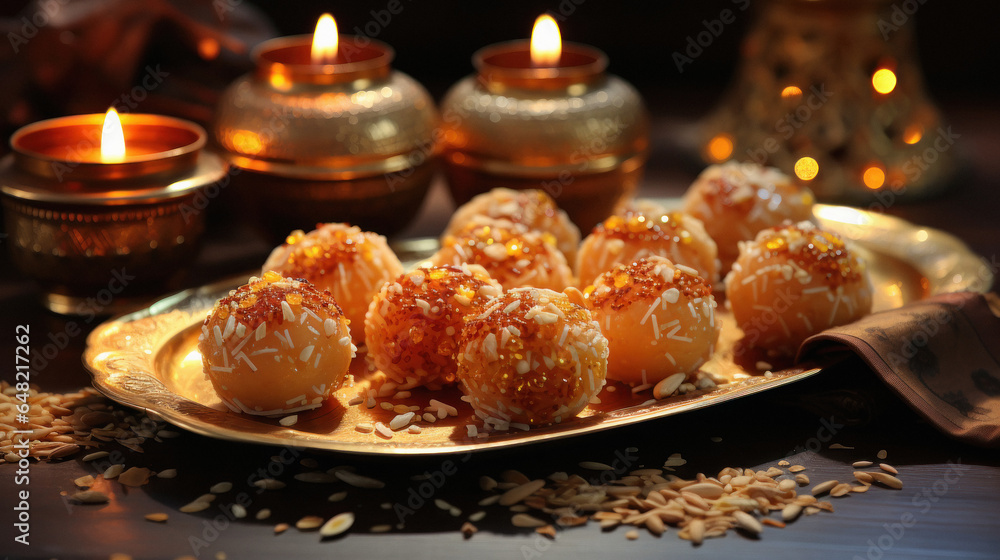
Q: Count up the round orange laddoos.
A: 10